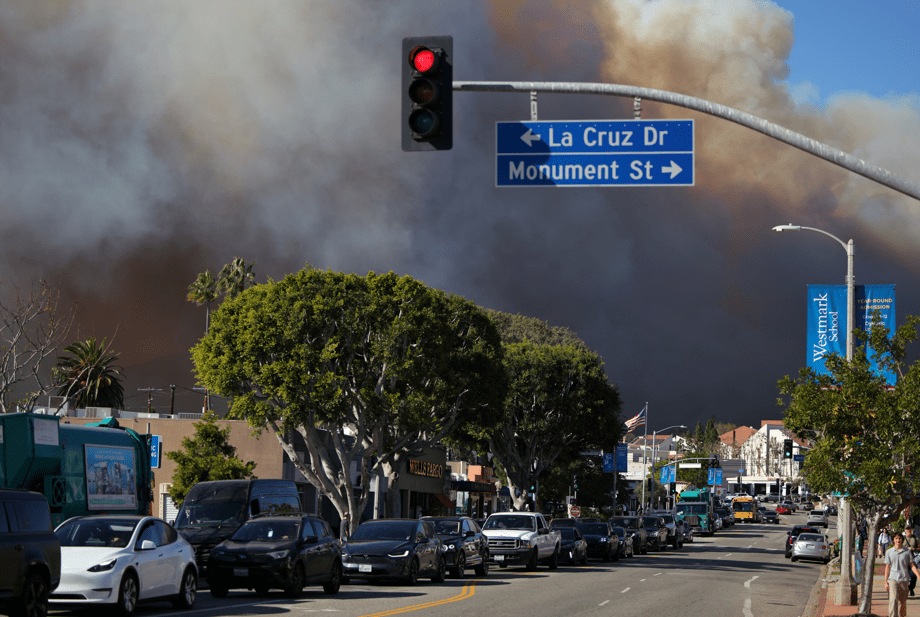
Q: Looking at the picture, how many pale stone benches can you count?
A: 0